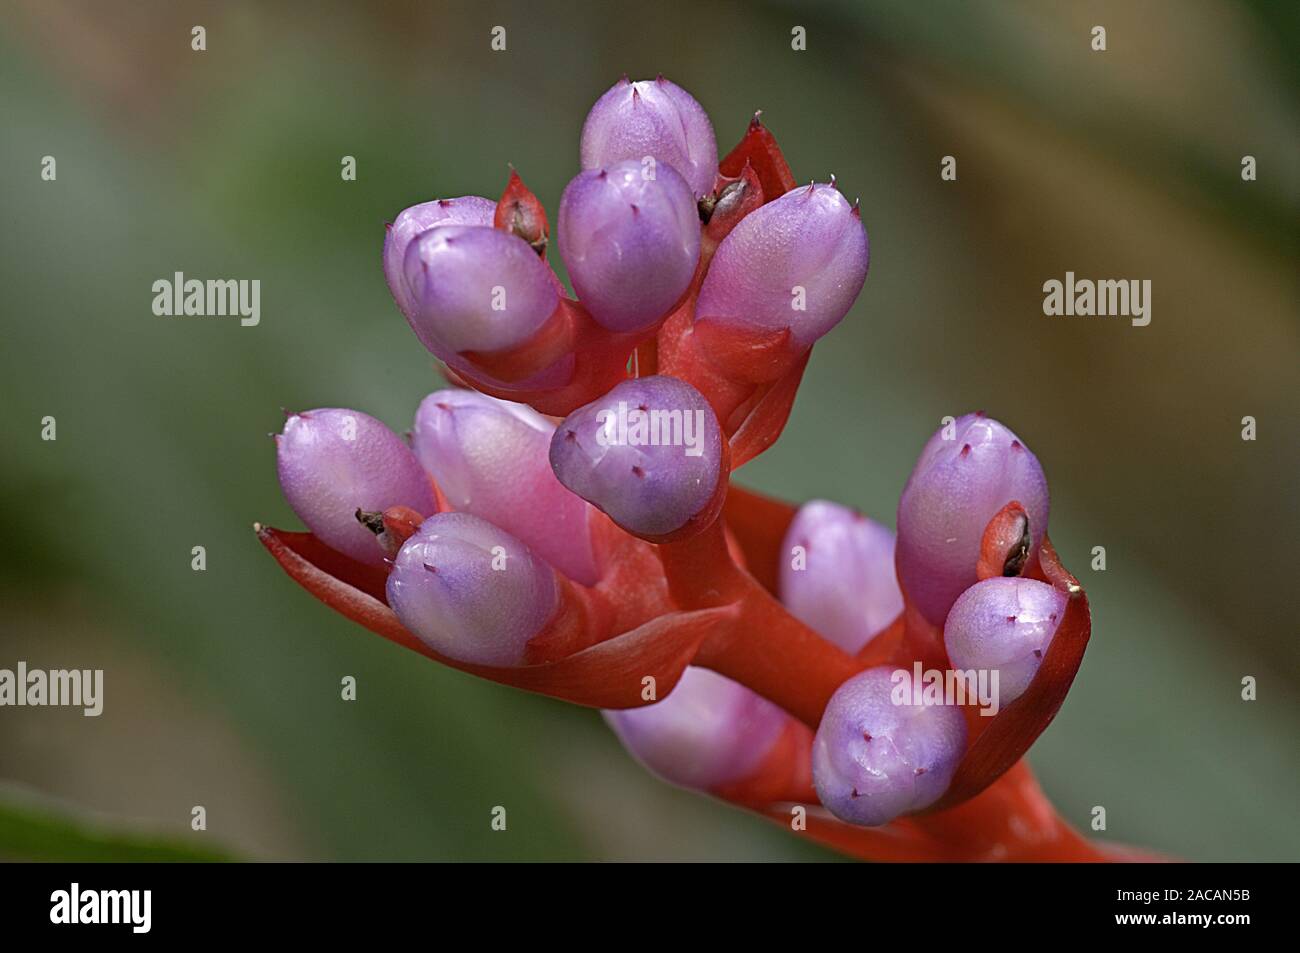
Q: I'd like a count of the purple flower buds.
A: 14